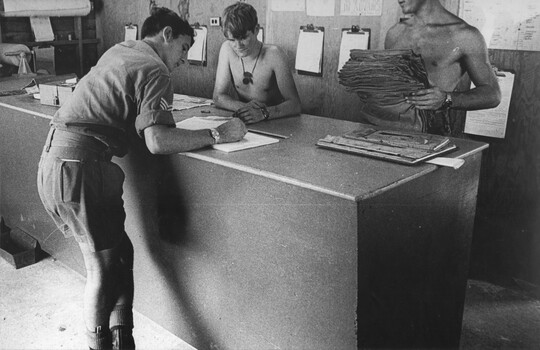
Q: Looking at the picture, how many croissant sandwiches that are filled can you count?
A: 0